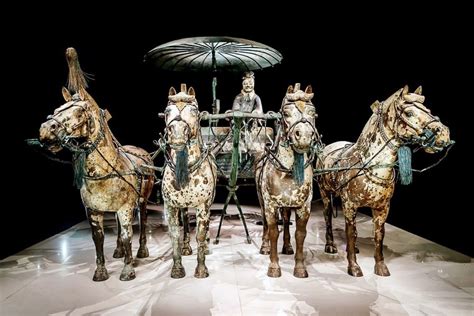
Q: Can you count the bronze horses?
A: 4